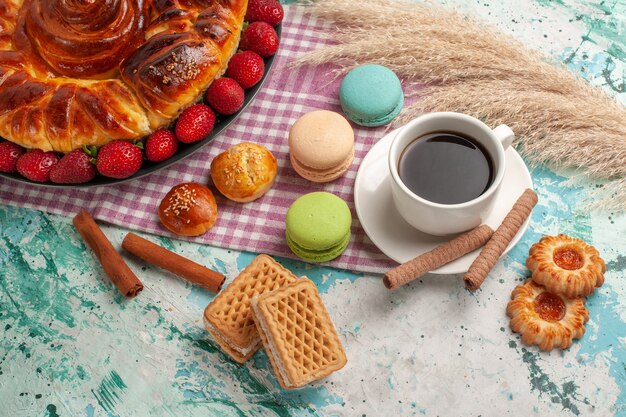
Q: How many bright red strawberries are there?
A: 10